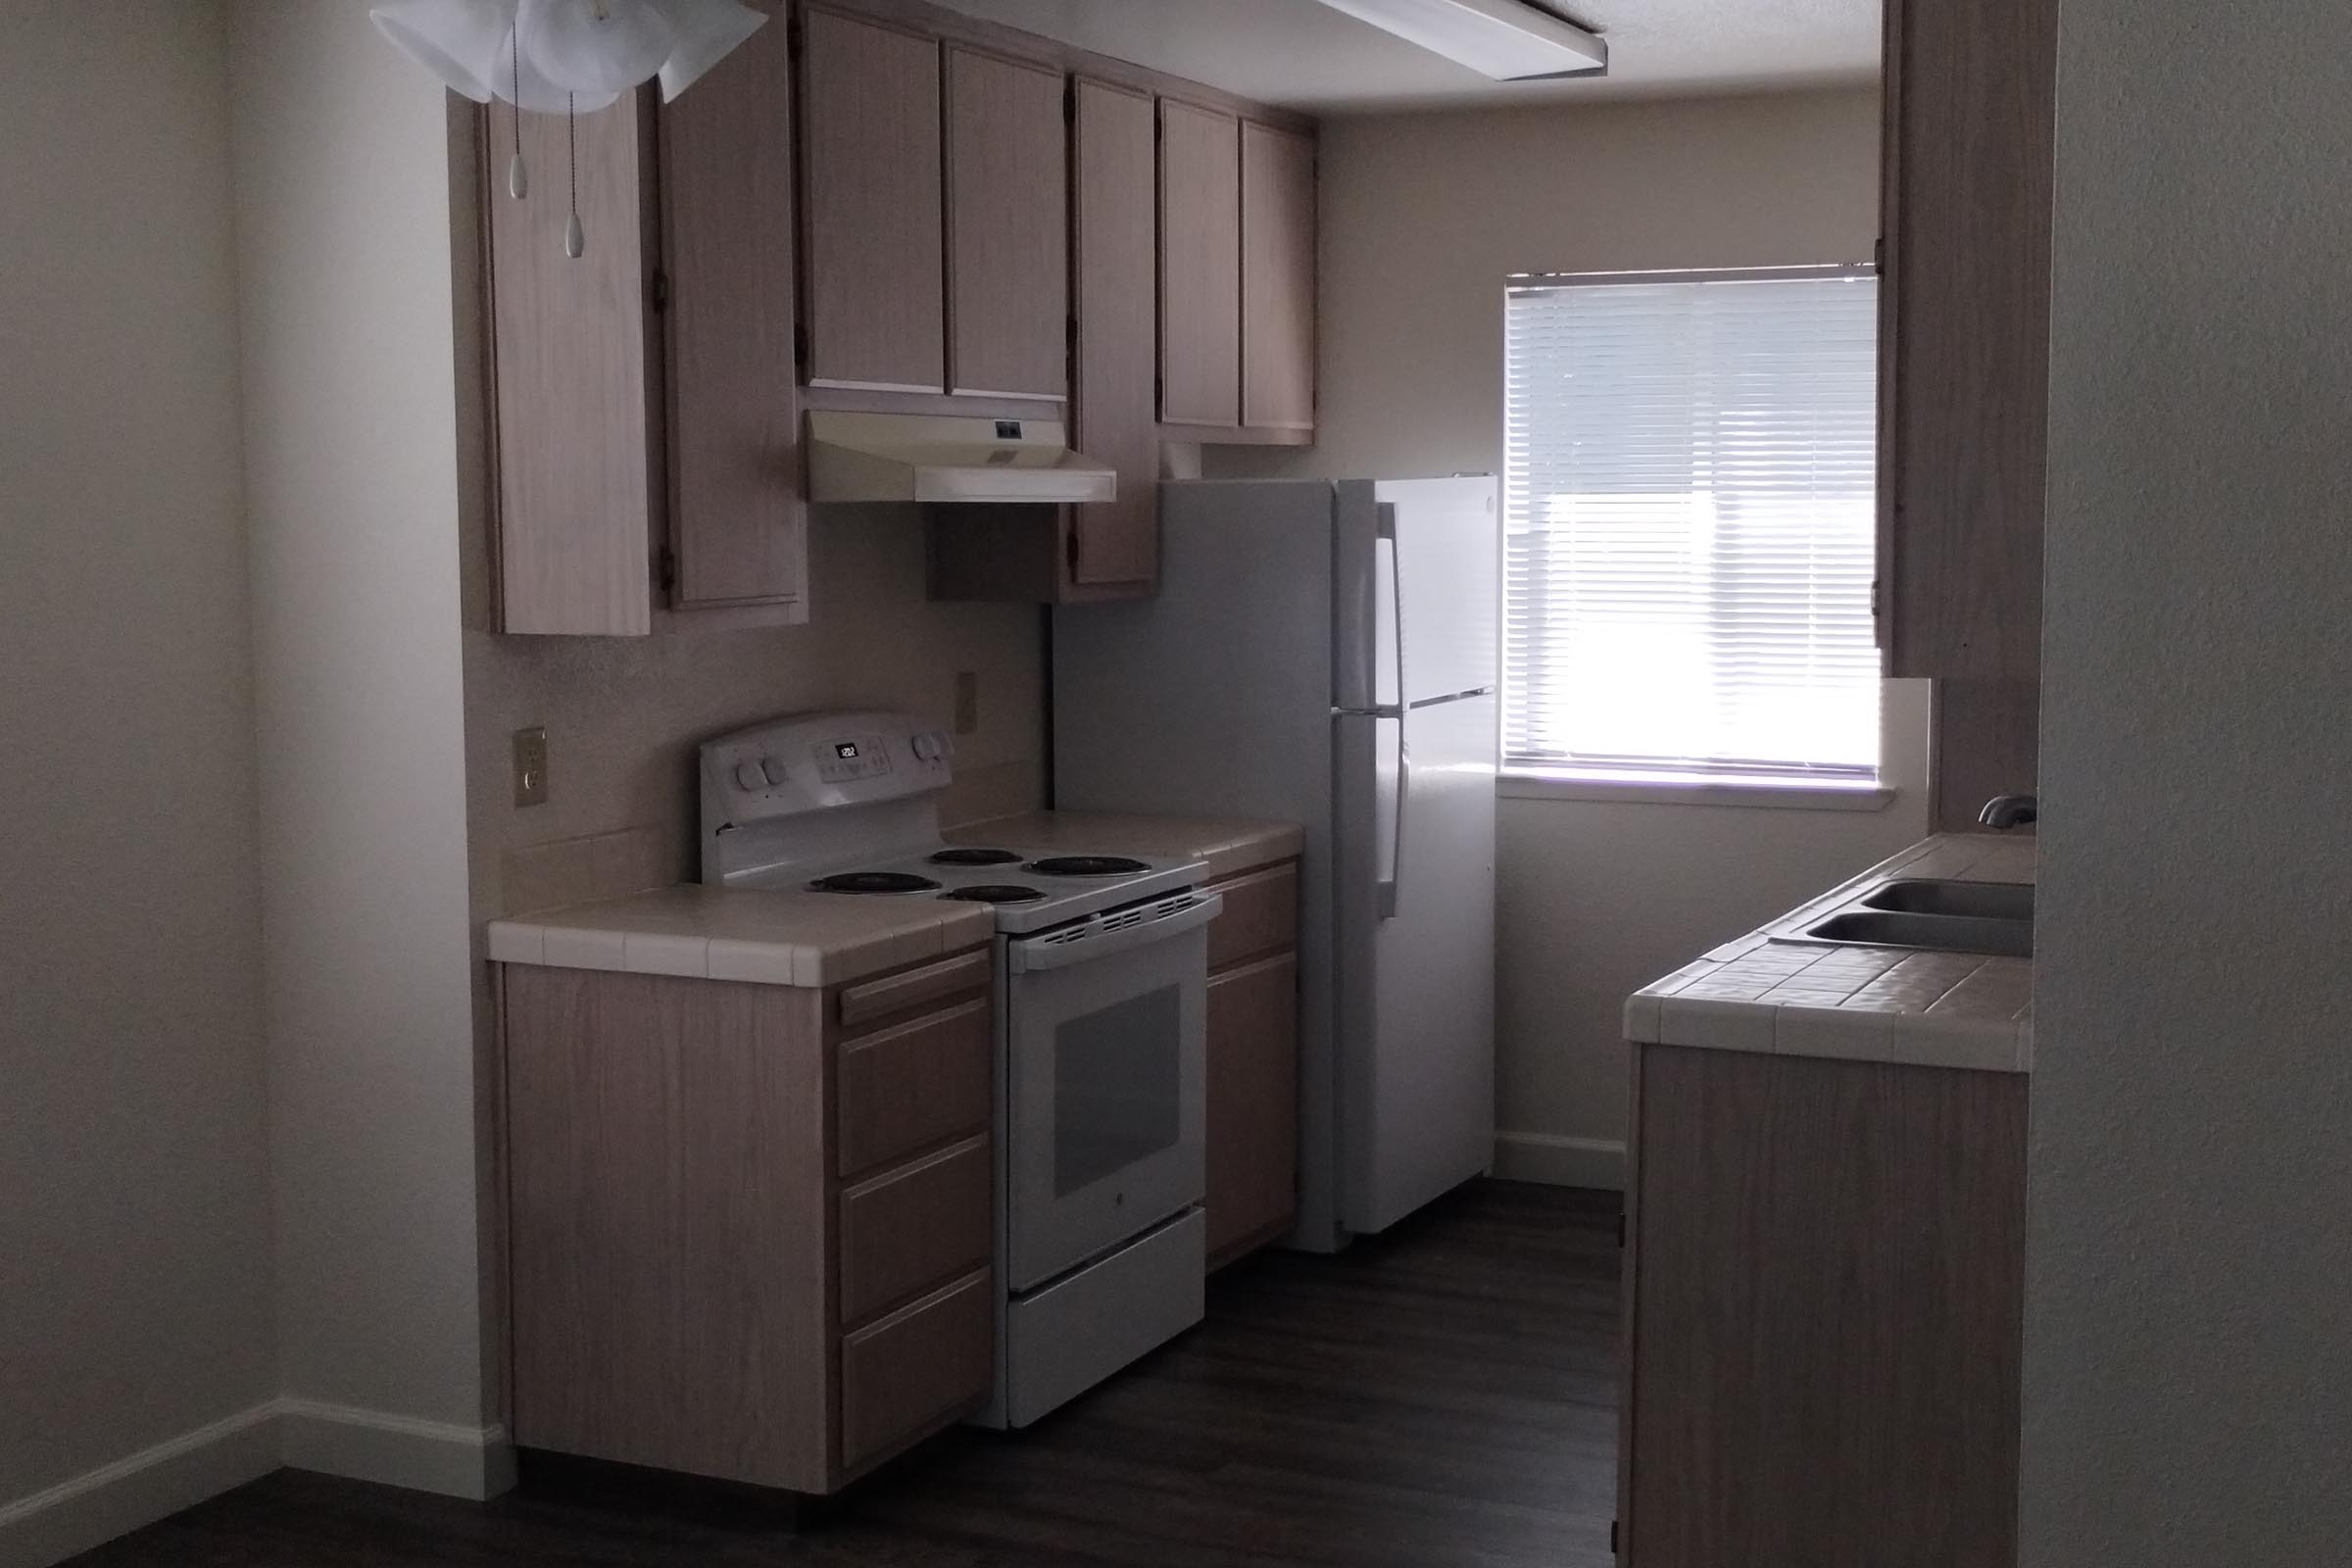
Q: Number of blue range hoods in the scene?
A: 0